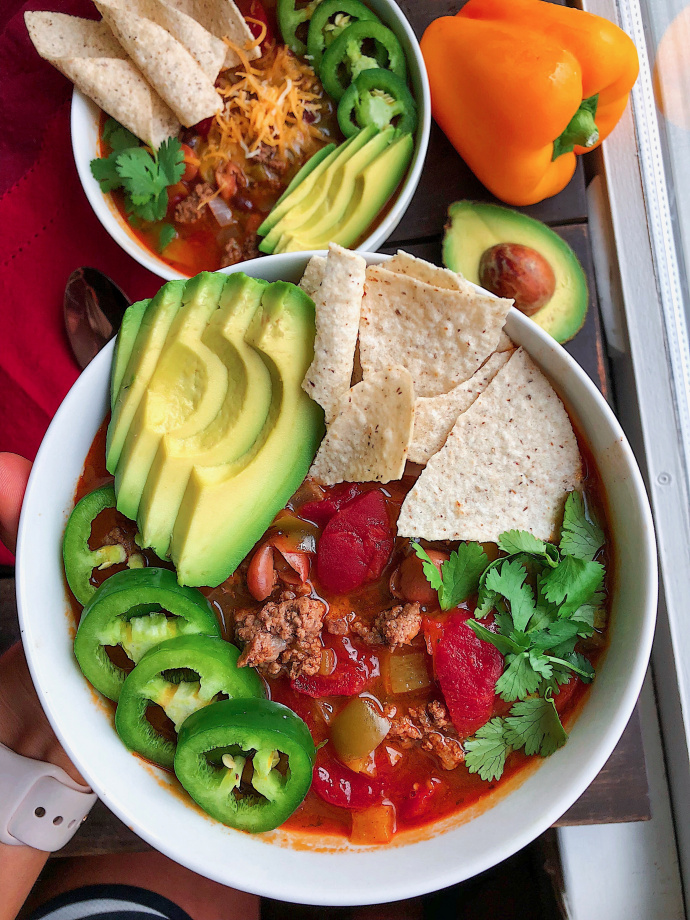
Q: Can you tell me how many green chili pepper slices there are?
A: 8